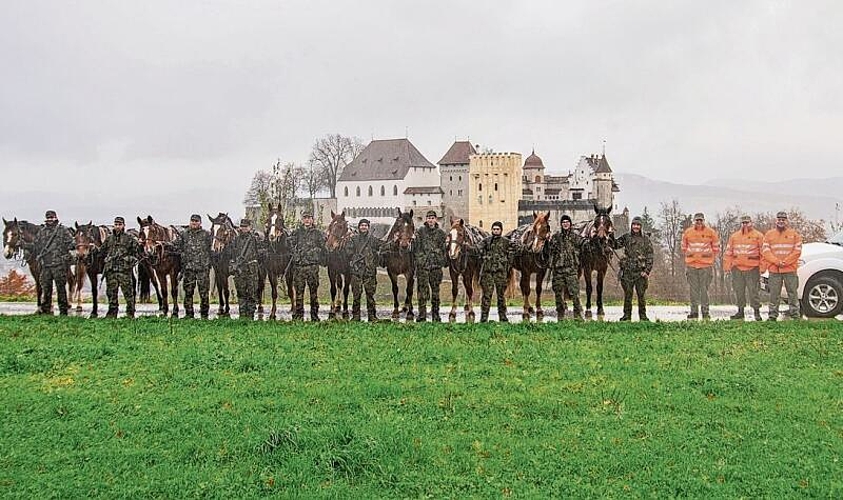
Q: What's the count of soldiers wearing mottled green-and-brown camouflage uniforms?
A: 10